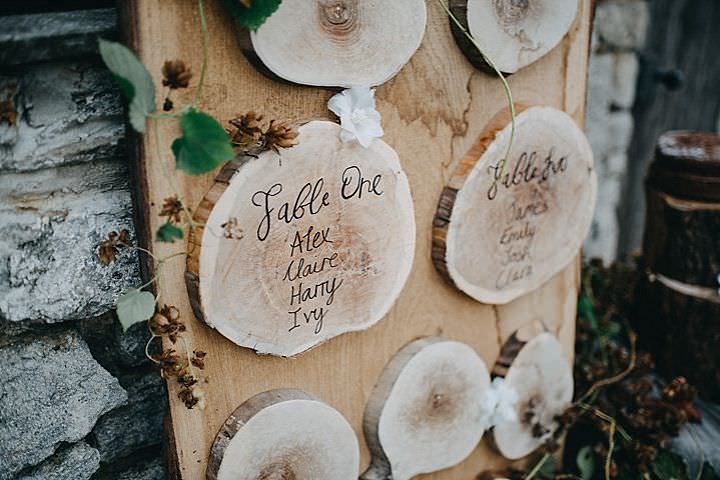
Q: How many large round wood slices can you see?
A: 7